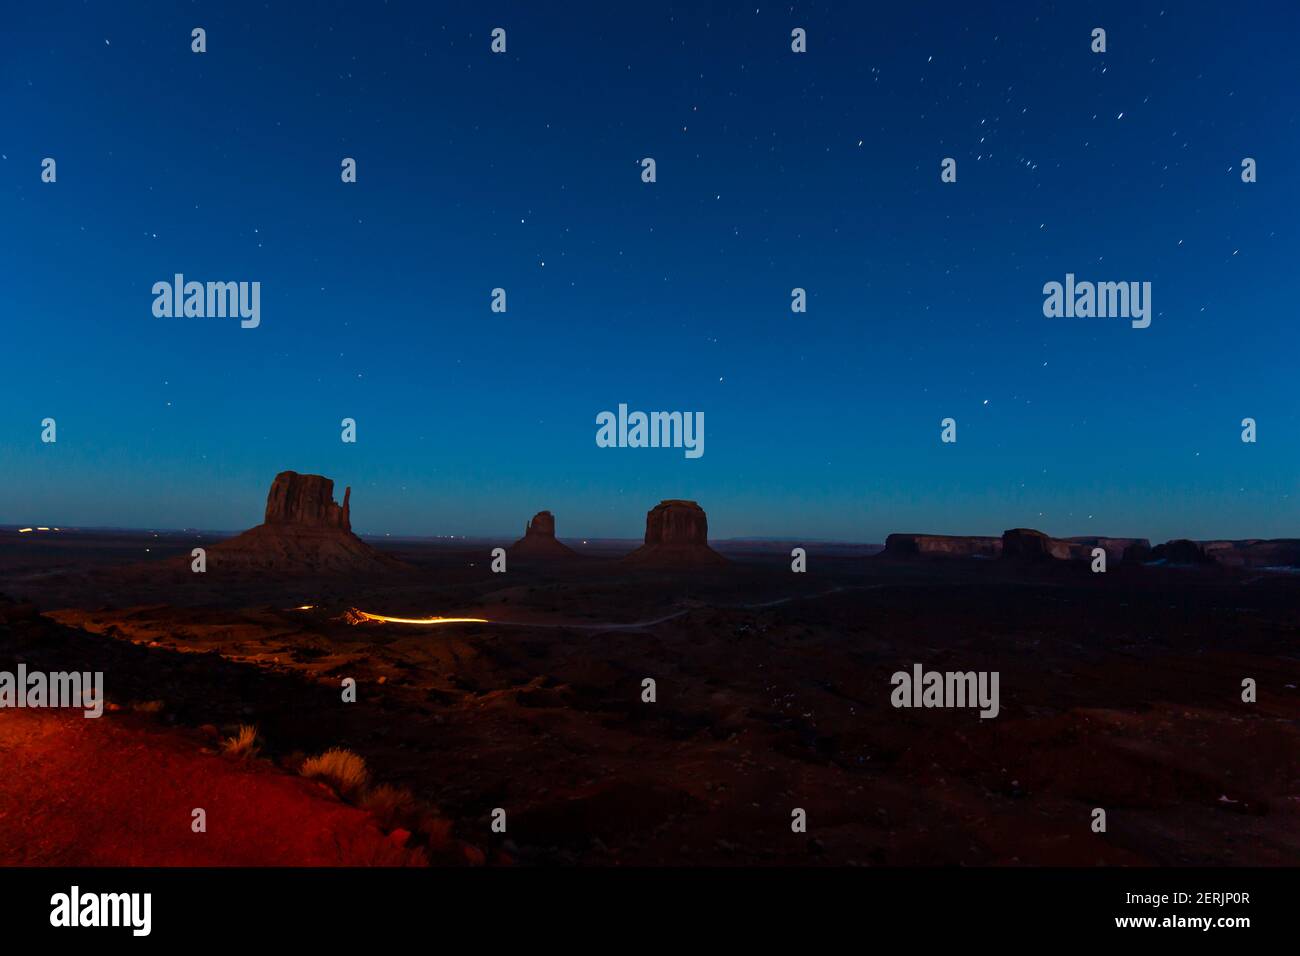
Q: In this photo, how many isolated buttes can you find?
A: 3